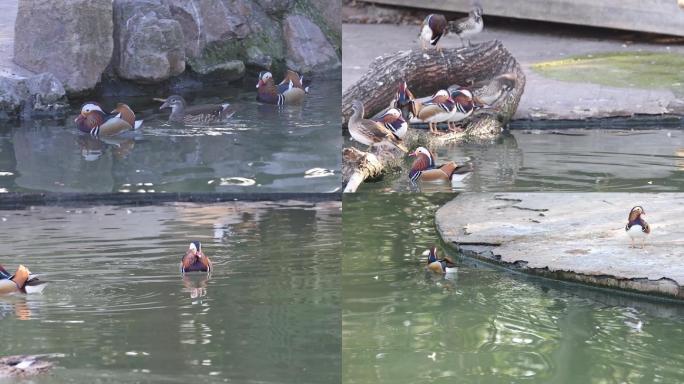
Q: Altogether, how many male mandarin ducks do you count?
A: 12